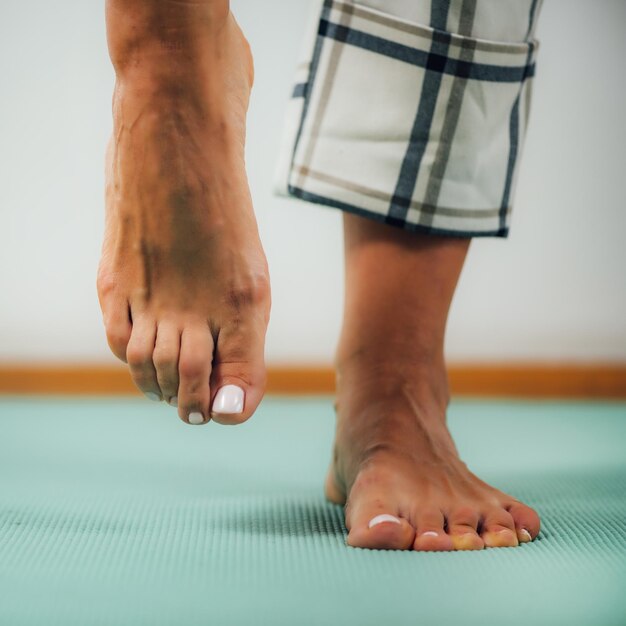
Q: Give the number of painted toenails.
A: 7